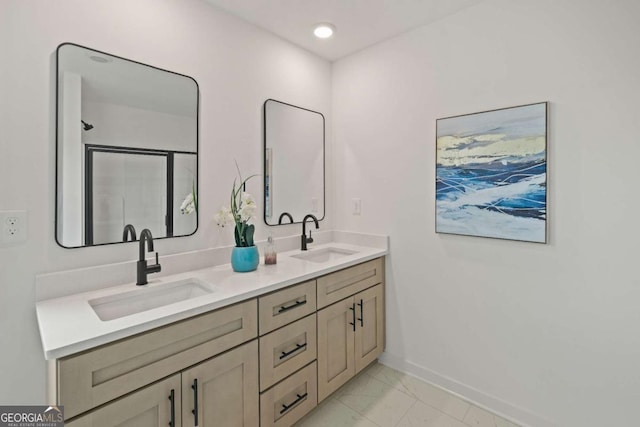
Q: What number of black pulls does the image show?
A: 7